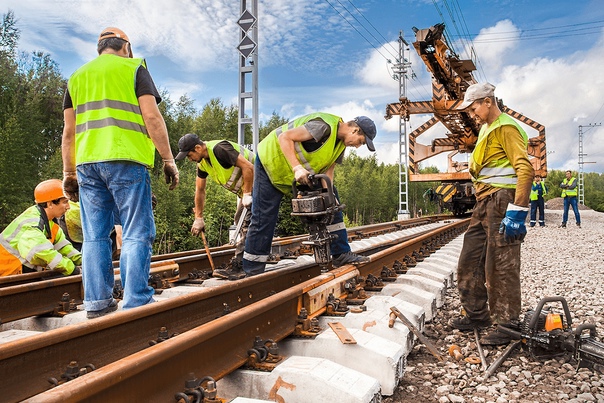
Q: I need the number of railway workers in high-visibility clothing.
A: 8